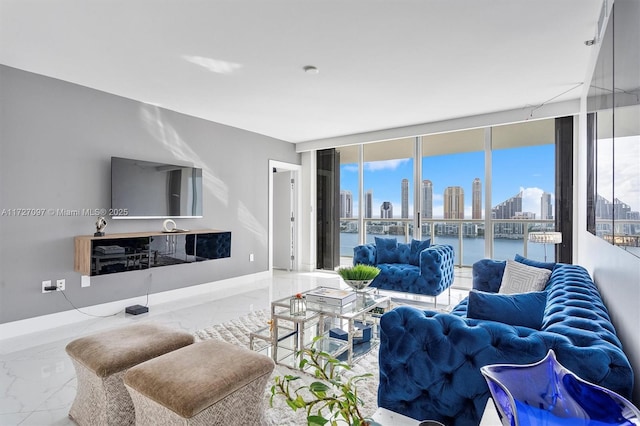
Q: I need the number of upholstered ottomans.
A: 2